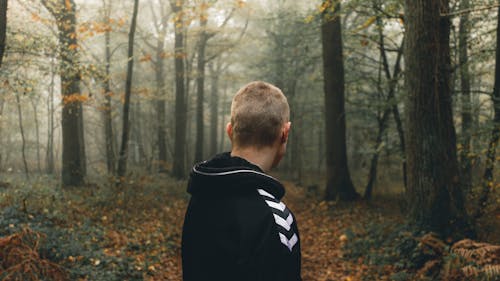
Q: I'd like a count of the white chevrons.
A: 4